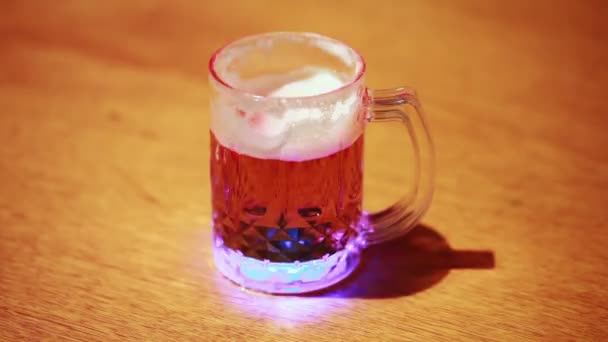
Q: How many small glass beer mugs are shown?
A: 1